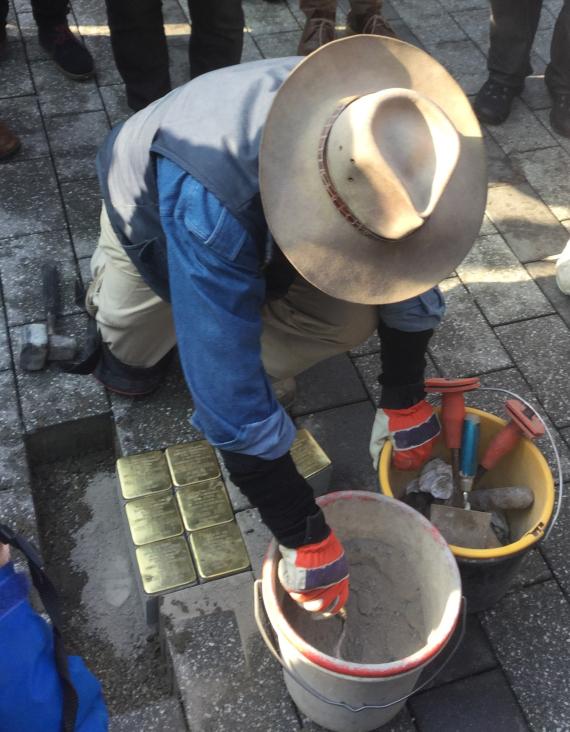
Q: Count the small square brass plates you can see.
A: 7